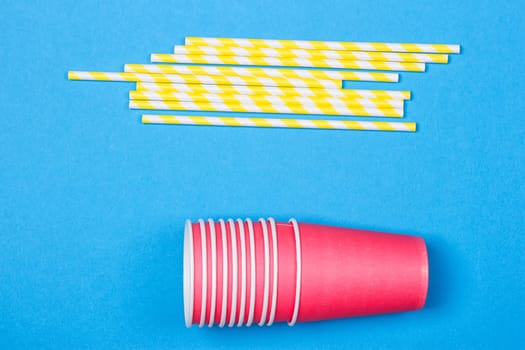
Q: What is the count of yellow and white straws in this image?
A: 9